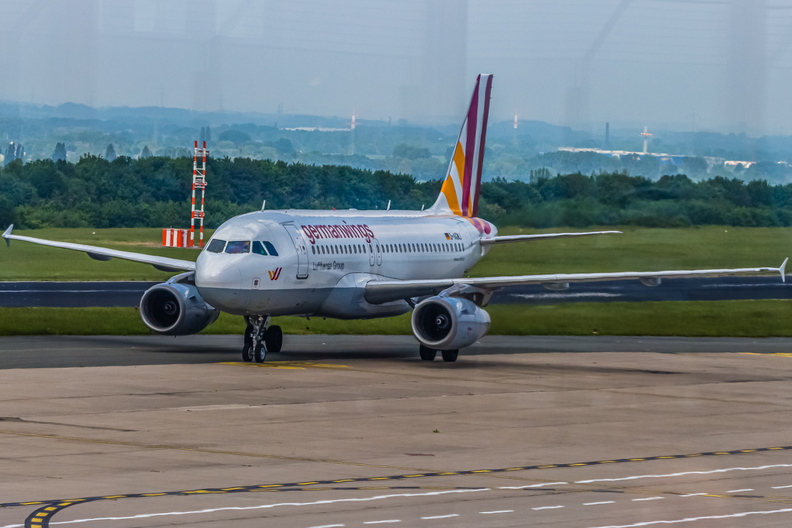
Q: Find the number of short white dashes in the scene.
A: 10